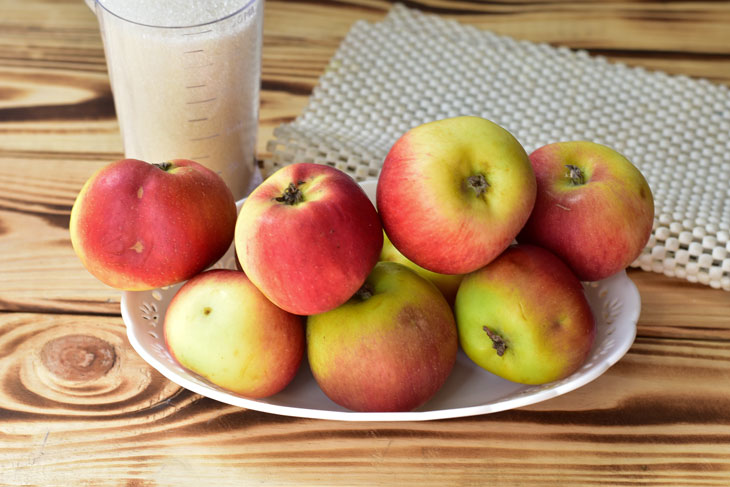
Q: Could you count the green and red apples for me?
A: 8